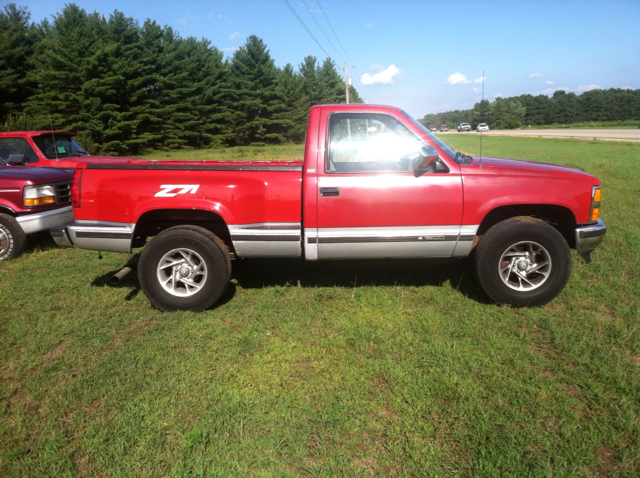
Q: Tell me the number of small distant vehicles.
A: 4